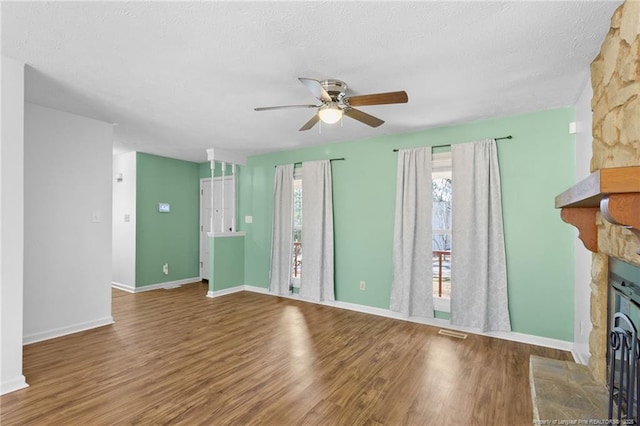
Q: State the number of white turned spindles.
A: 3